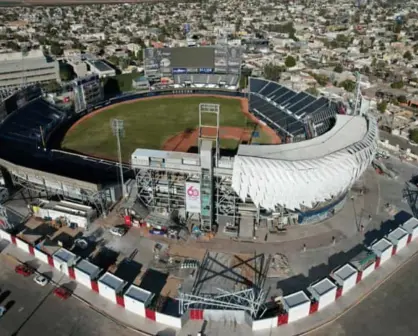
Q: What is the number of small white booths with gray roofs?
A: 10